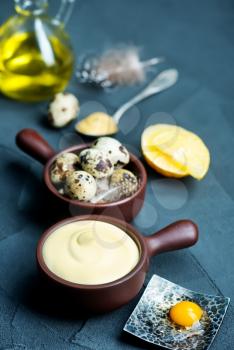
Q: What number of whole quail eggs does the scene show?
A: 6